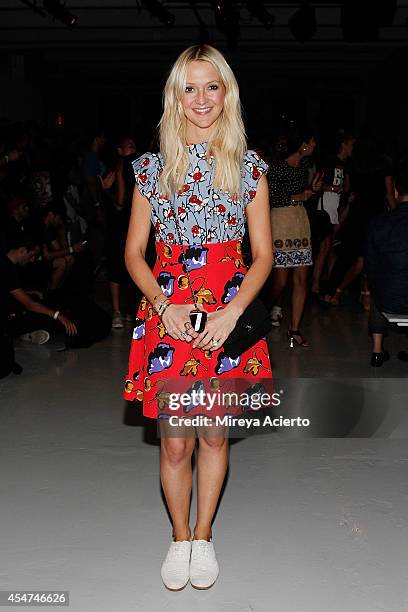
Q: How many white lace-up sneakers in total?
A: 2